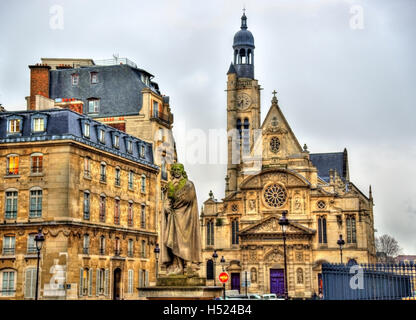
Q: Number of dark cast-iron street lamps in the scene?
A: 6